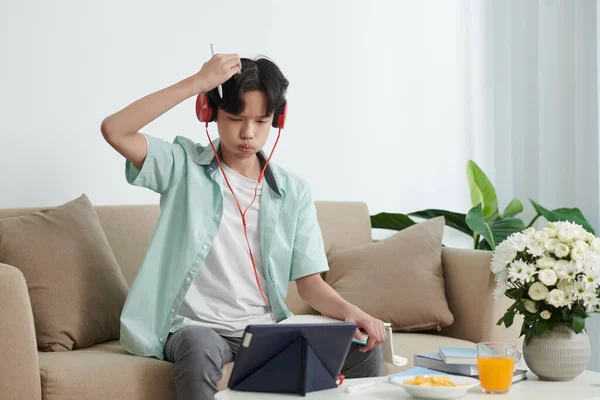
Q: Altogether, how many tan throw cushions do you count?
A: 2